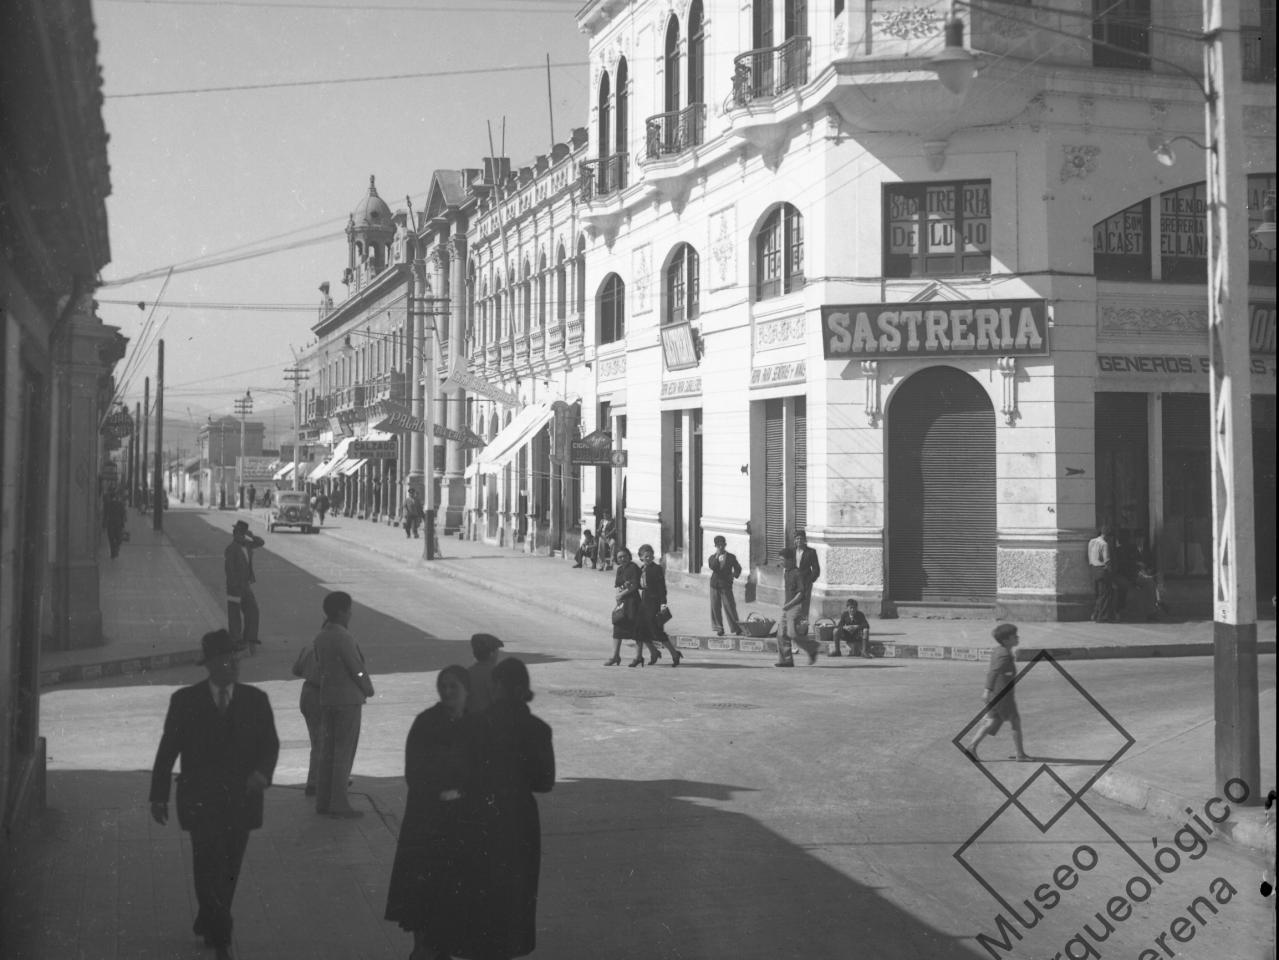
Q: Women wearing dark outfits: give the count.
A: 4